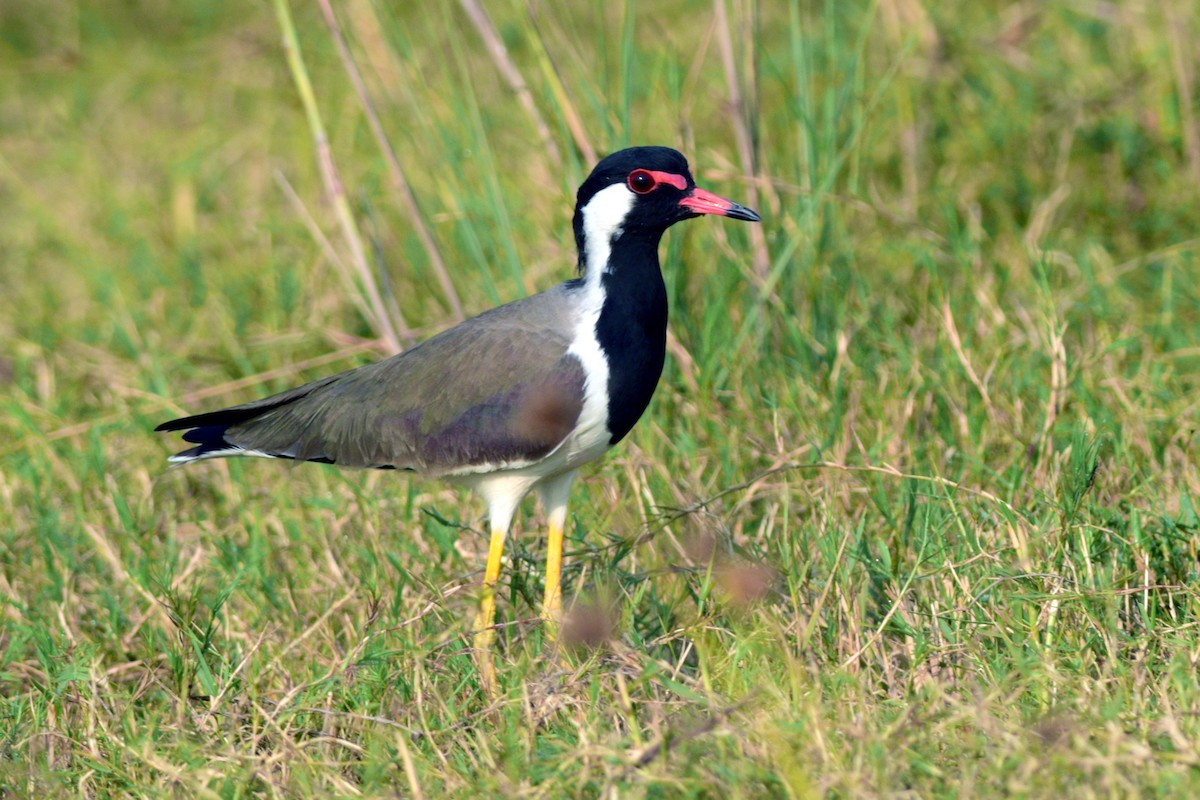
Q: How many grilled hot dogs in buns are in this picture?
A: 0